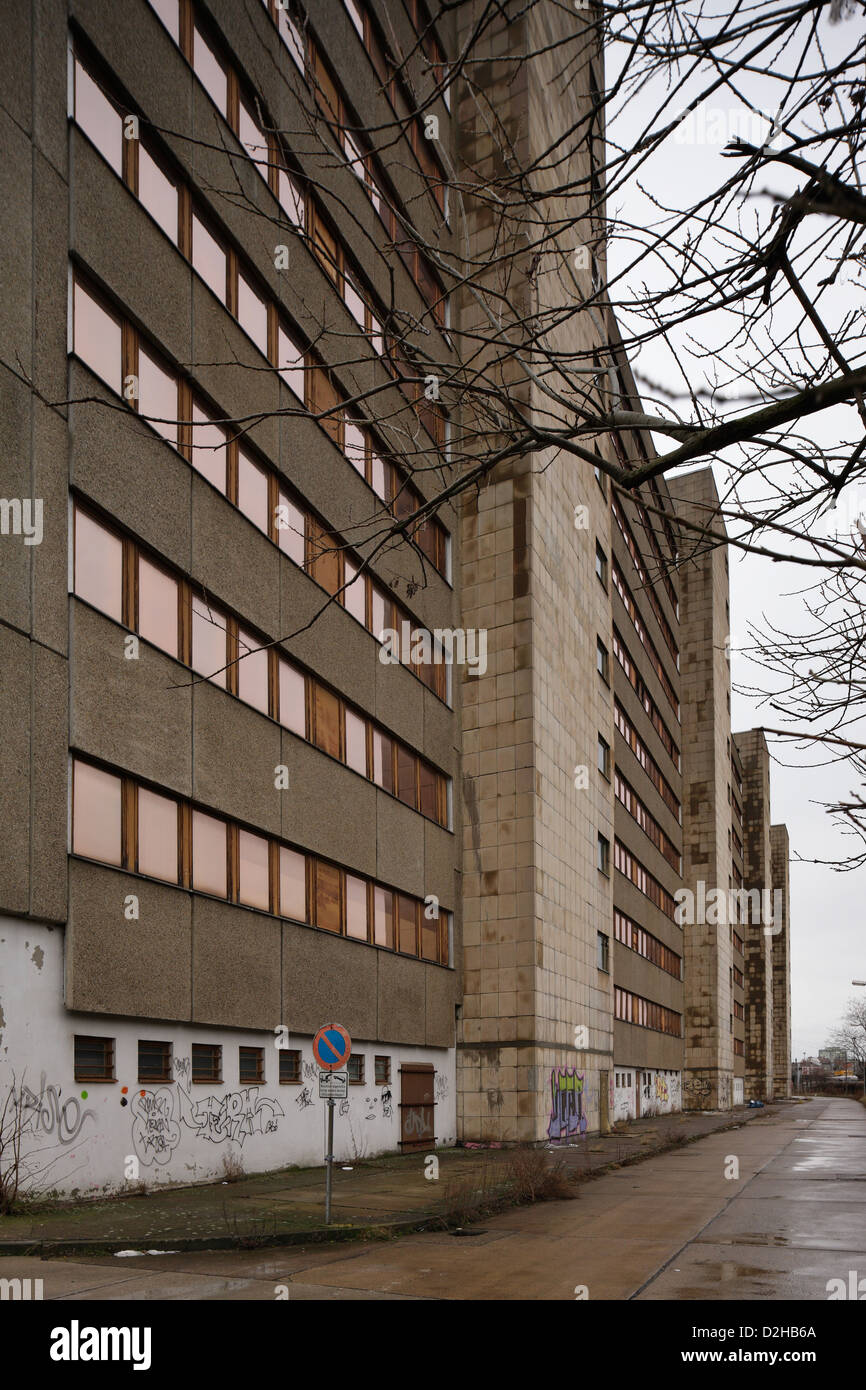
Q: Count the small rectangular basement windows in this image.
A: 7